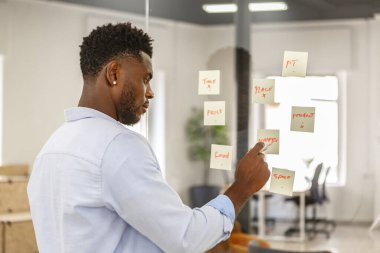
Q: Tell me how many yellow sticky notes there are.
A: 8